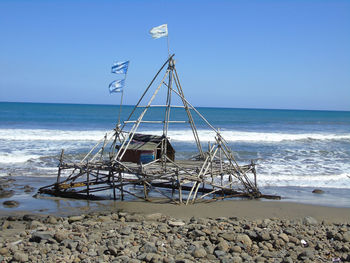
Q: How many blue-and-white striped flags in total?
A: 2